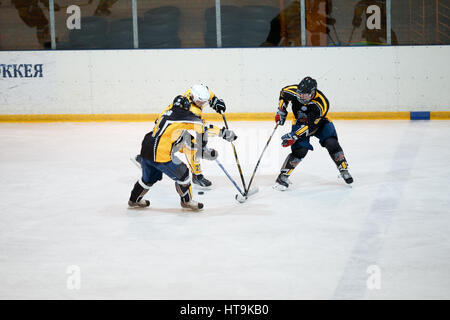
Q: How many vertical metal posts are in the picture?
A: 5